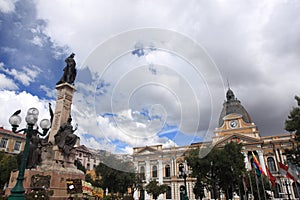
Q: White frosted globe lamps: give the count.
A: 4